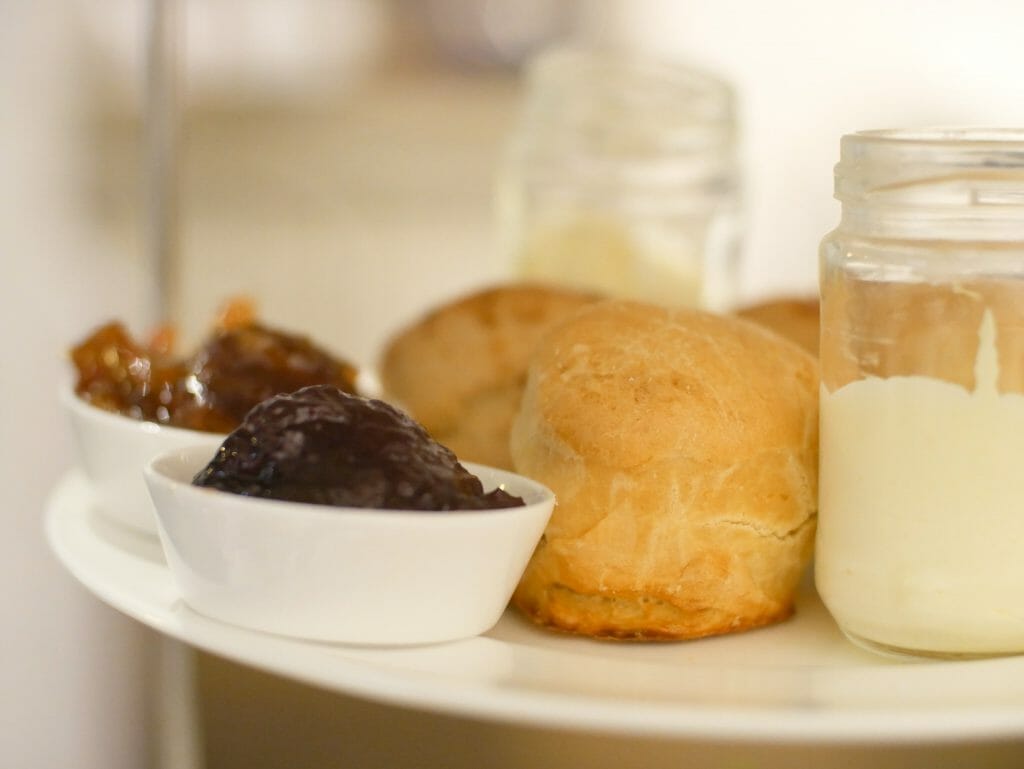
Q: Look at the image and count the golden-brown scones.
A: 3